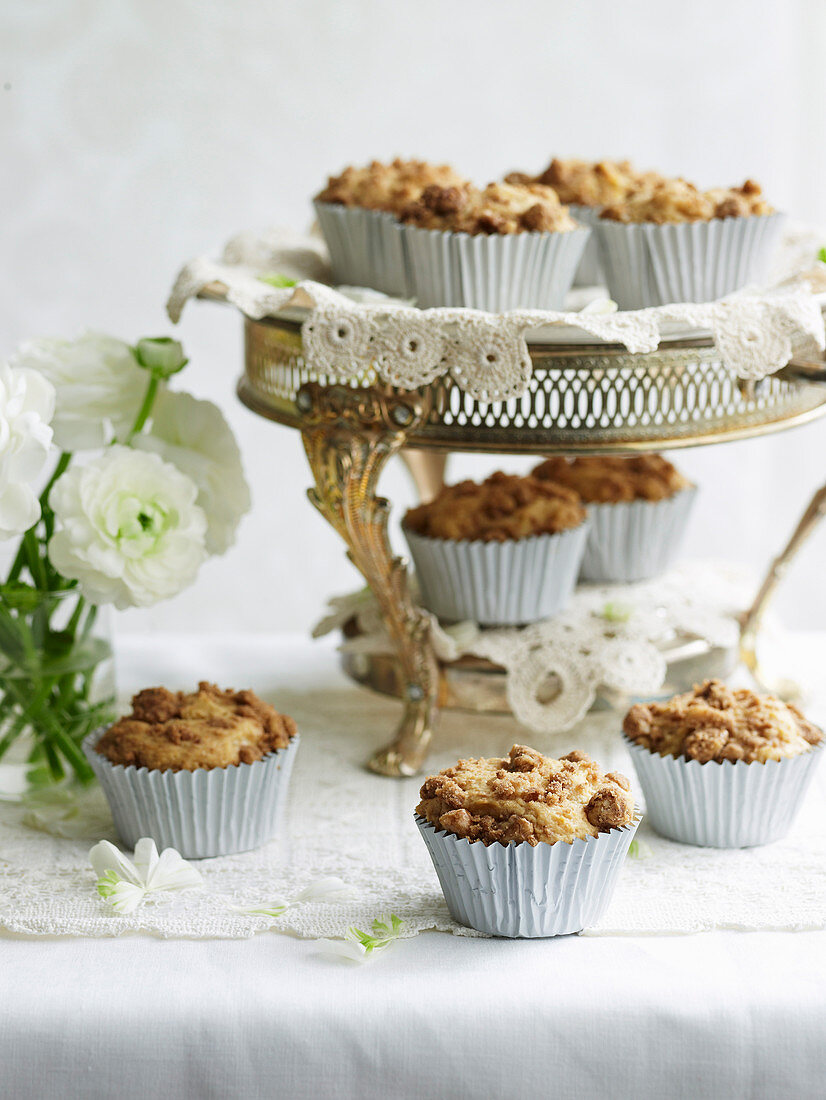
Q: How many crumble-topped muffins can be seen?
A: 9